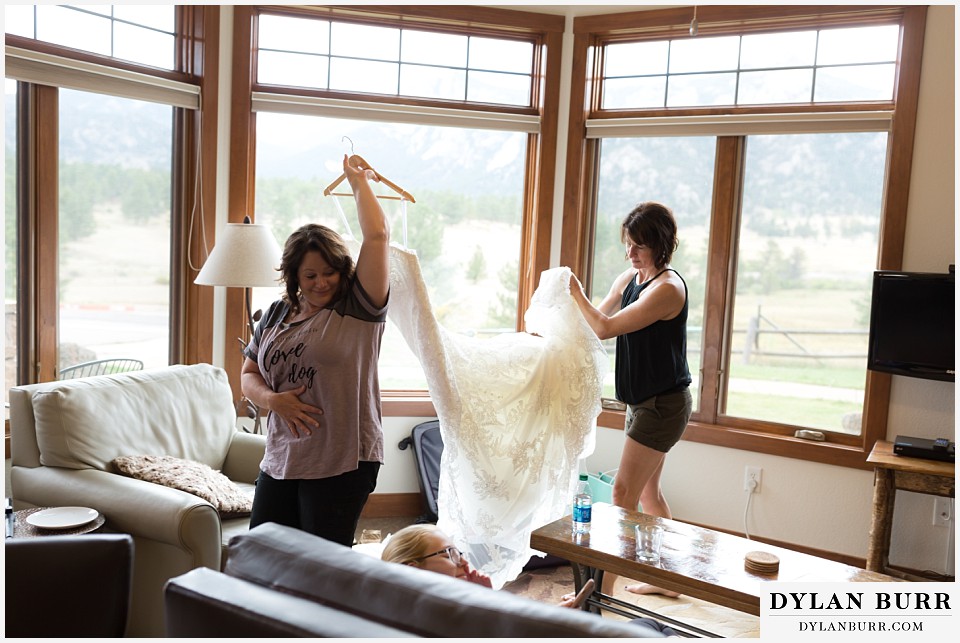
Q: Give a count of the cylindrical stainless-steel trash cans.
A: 0